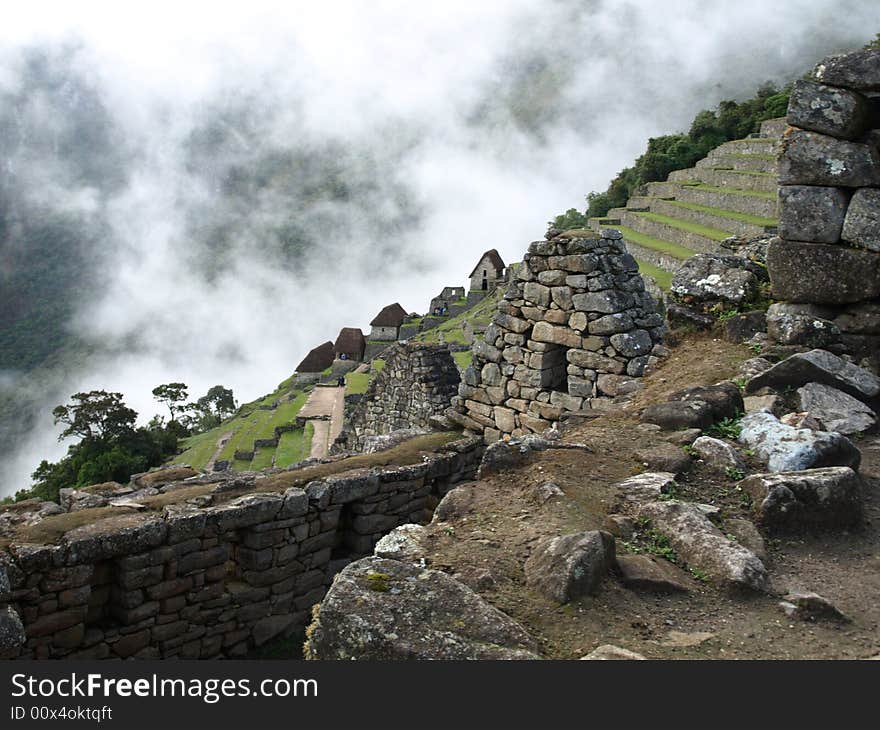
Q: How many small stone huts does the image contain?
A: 4